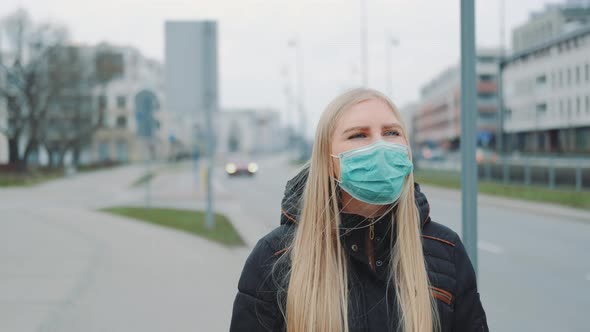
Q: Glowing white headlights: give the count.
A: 2